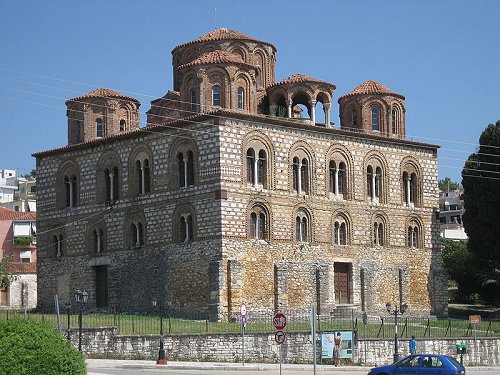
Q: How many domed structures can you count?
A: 5